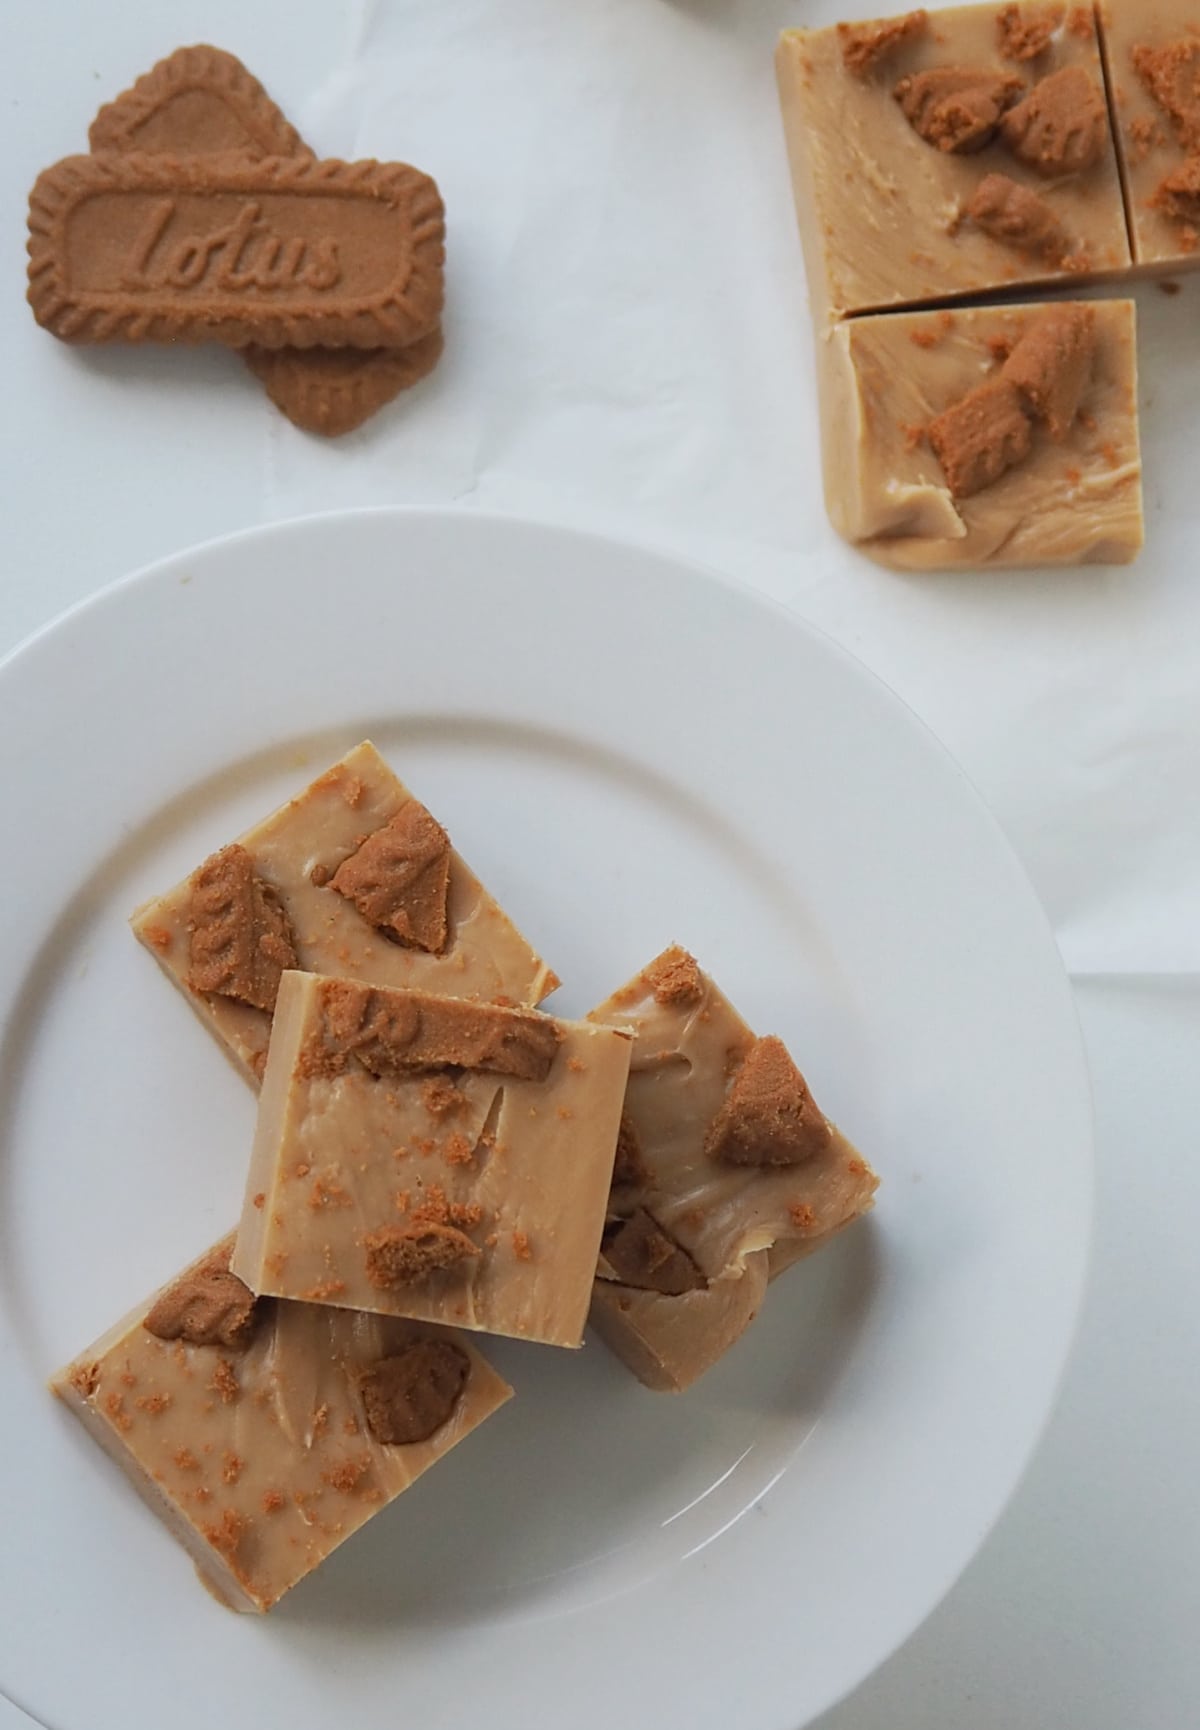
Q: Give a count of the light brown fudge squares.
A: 7